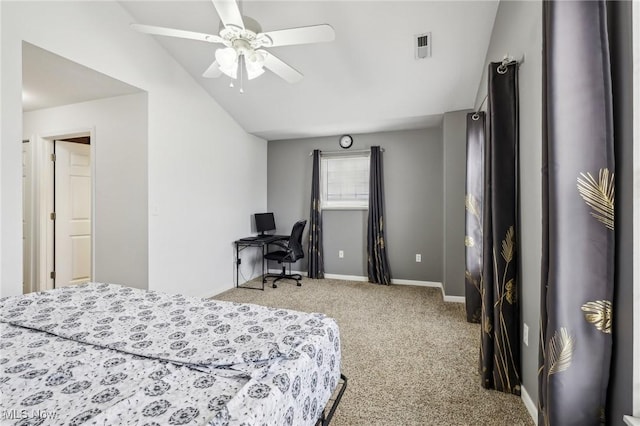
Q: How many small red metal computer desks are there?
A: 0